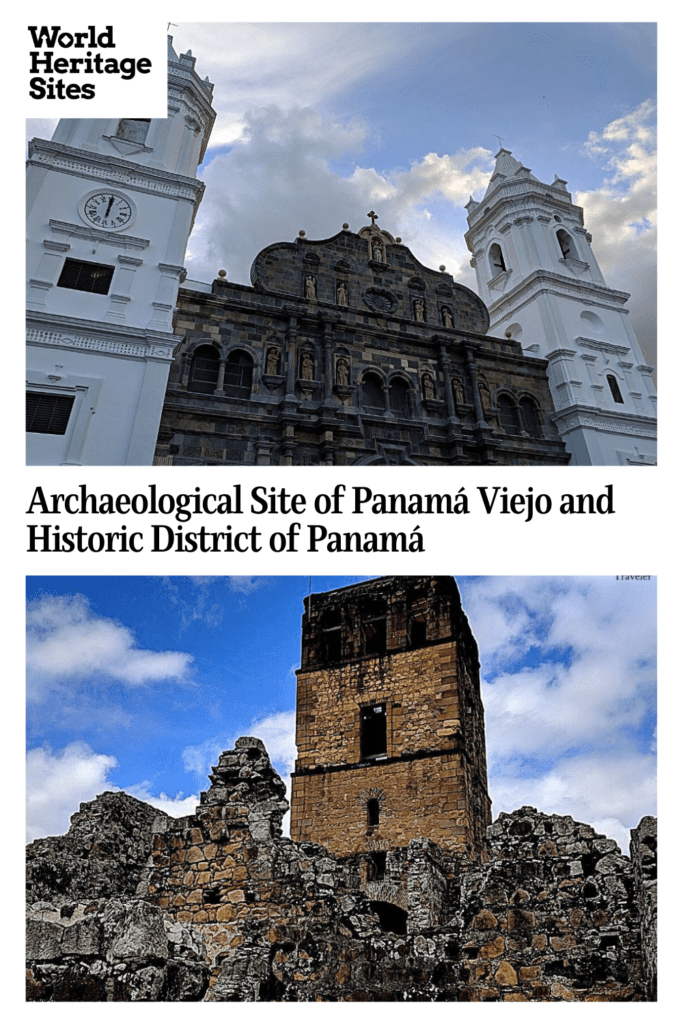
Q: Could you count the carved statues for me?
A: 11